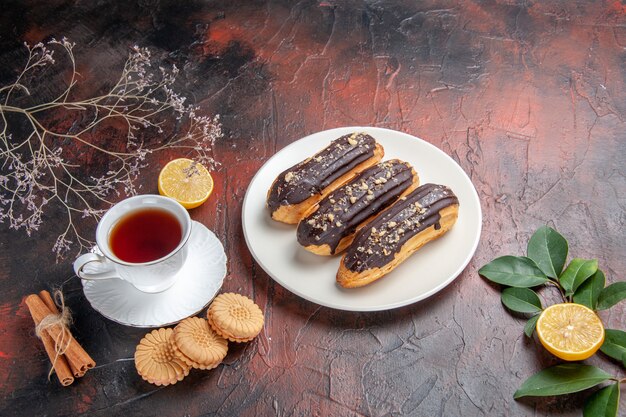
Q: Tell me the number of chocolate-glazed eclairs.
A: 3